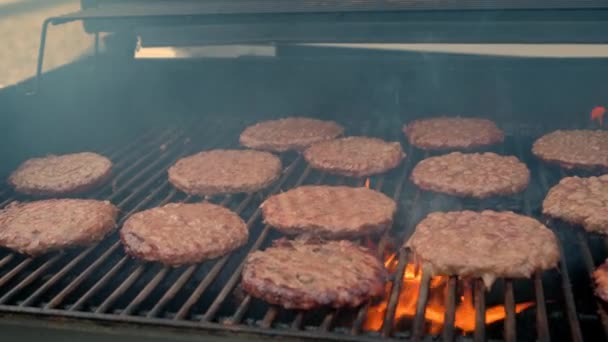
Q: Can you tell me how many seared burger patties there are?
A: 14